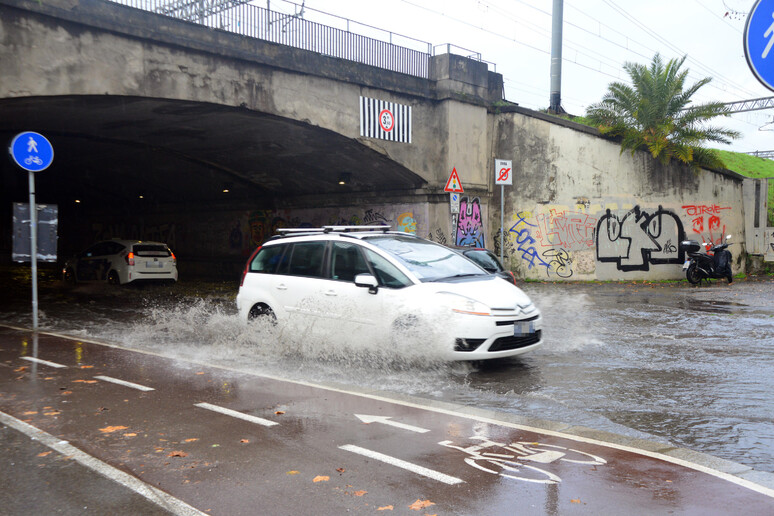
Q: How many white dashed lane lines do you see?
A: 4